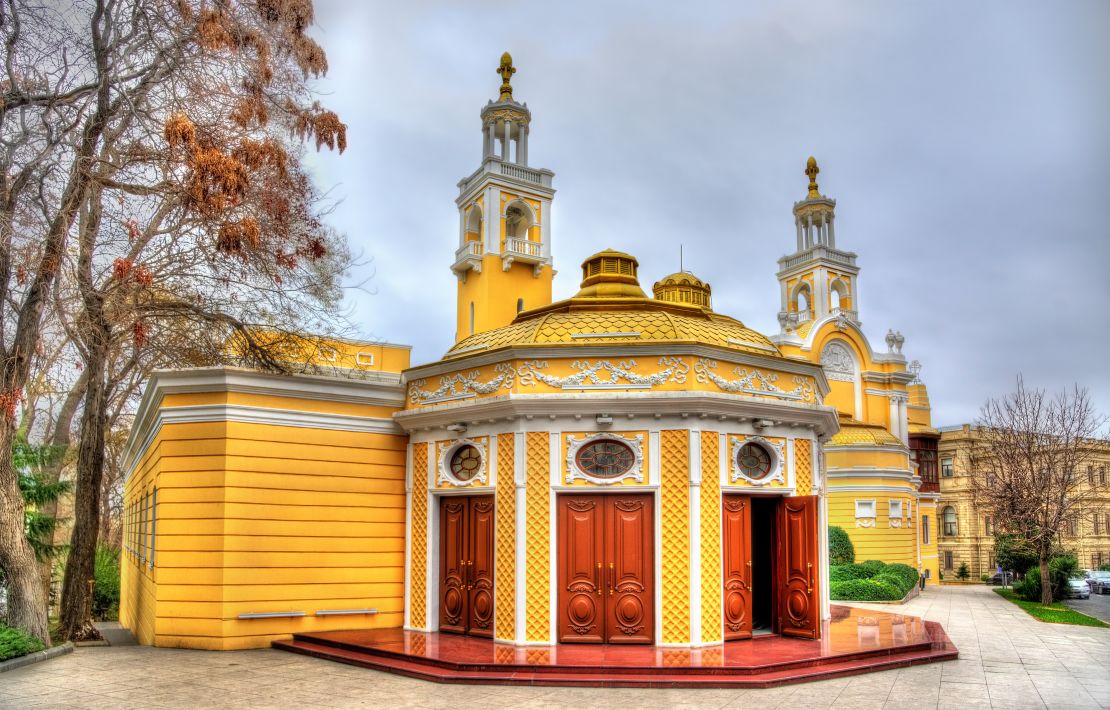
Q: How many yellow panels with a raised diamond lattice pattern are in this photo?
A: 6